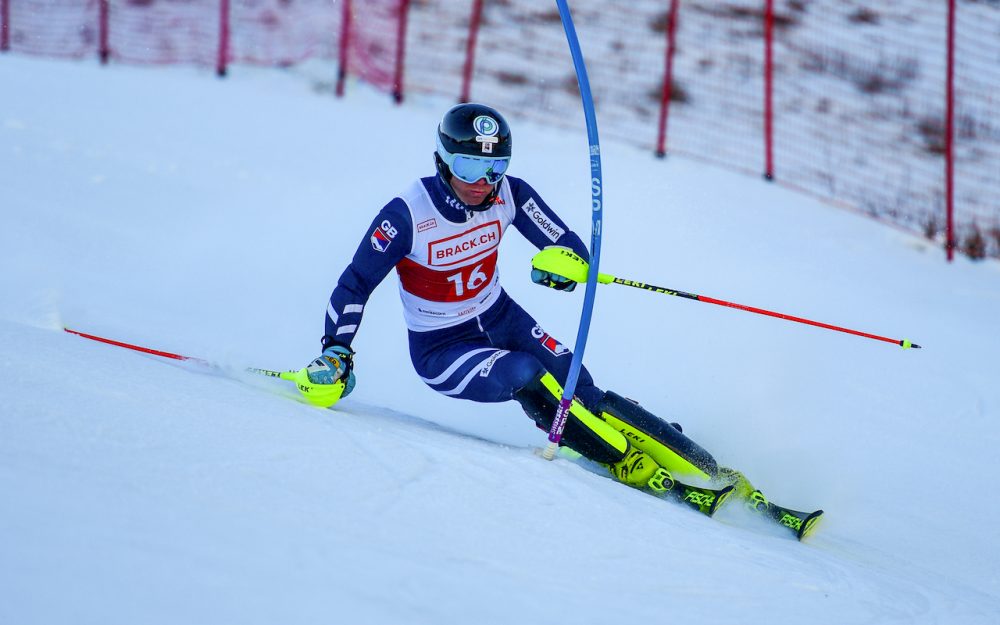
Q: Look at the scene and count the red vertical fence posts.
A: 9